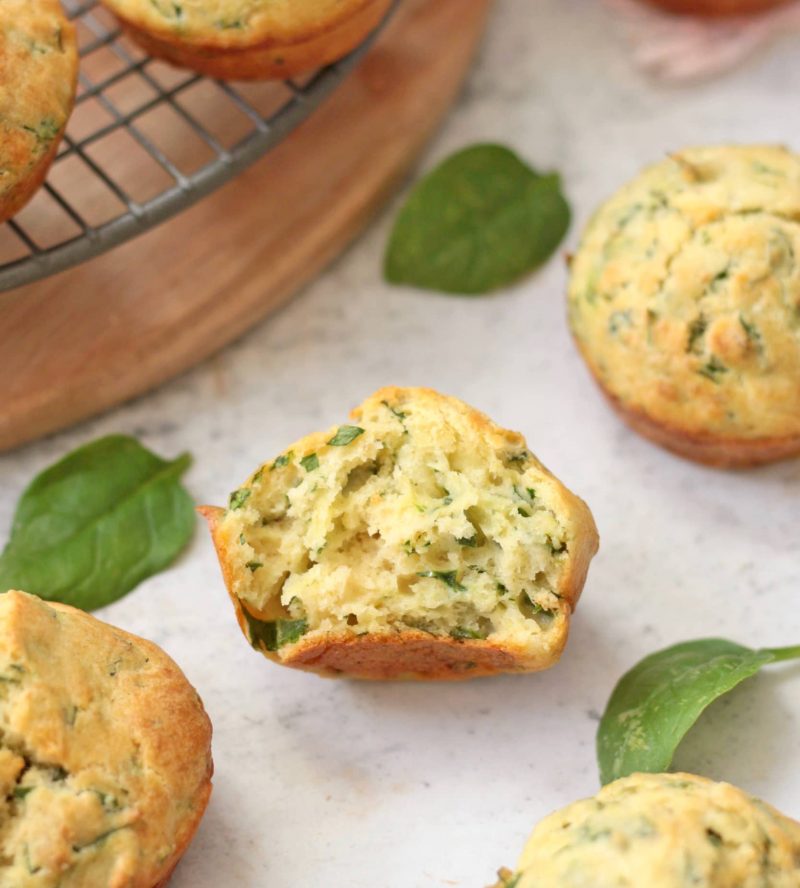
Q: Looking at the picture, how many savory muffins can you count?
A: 6